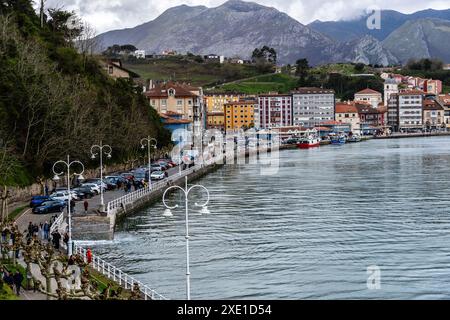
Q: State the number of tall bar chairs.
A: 0